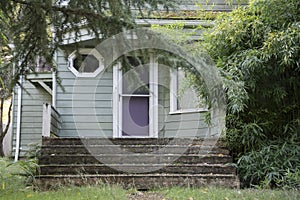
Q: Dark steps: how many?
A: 5